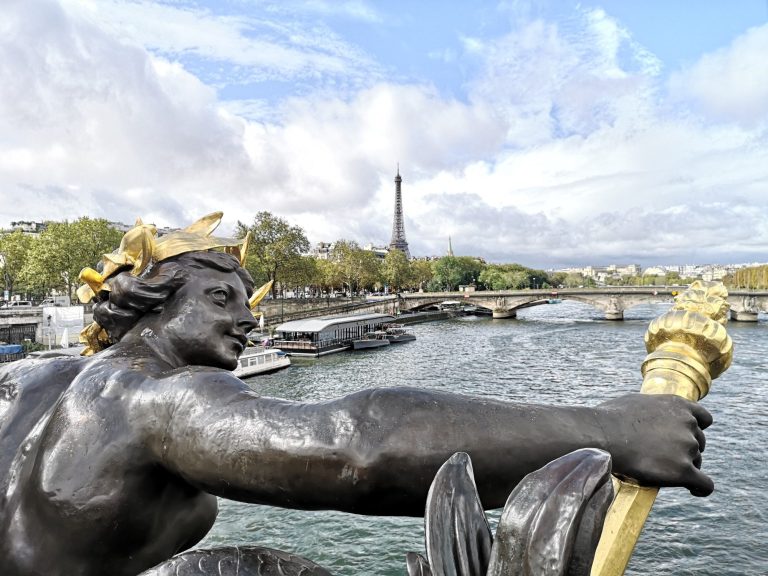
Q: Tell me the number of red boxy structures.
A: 2